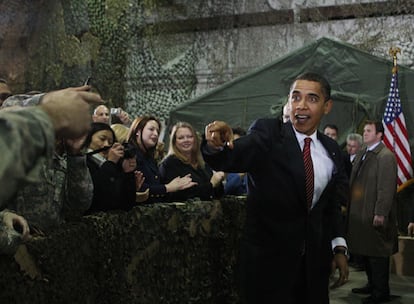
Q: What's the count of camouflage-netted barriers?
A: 1